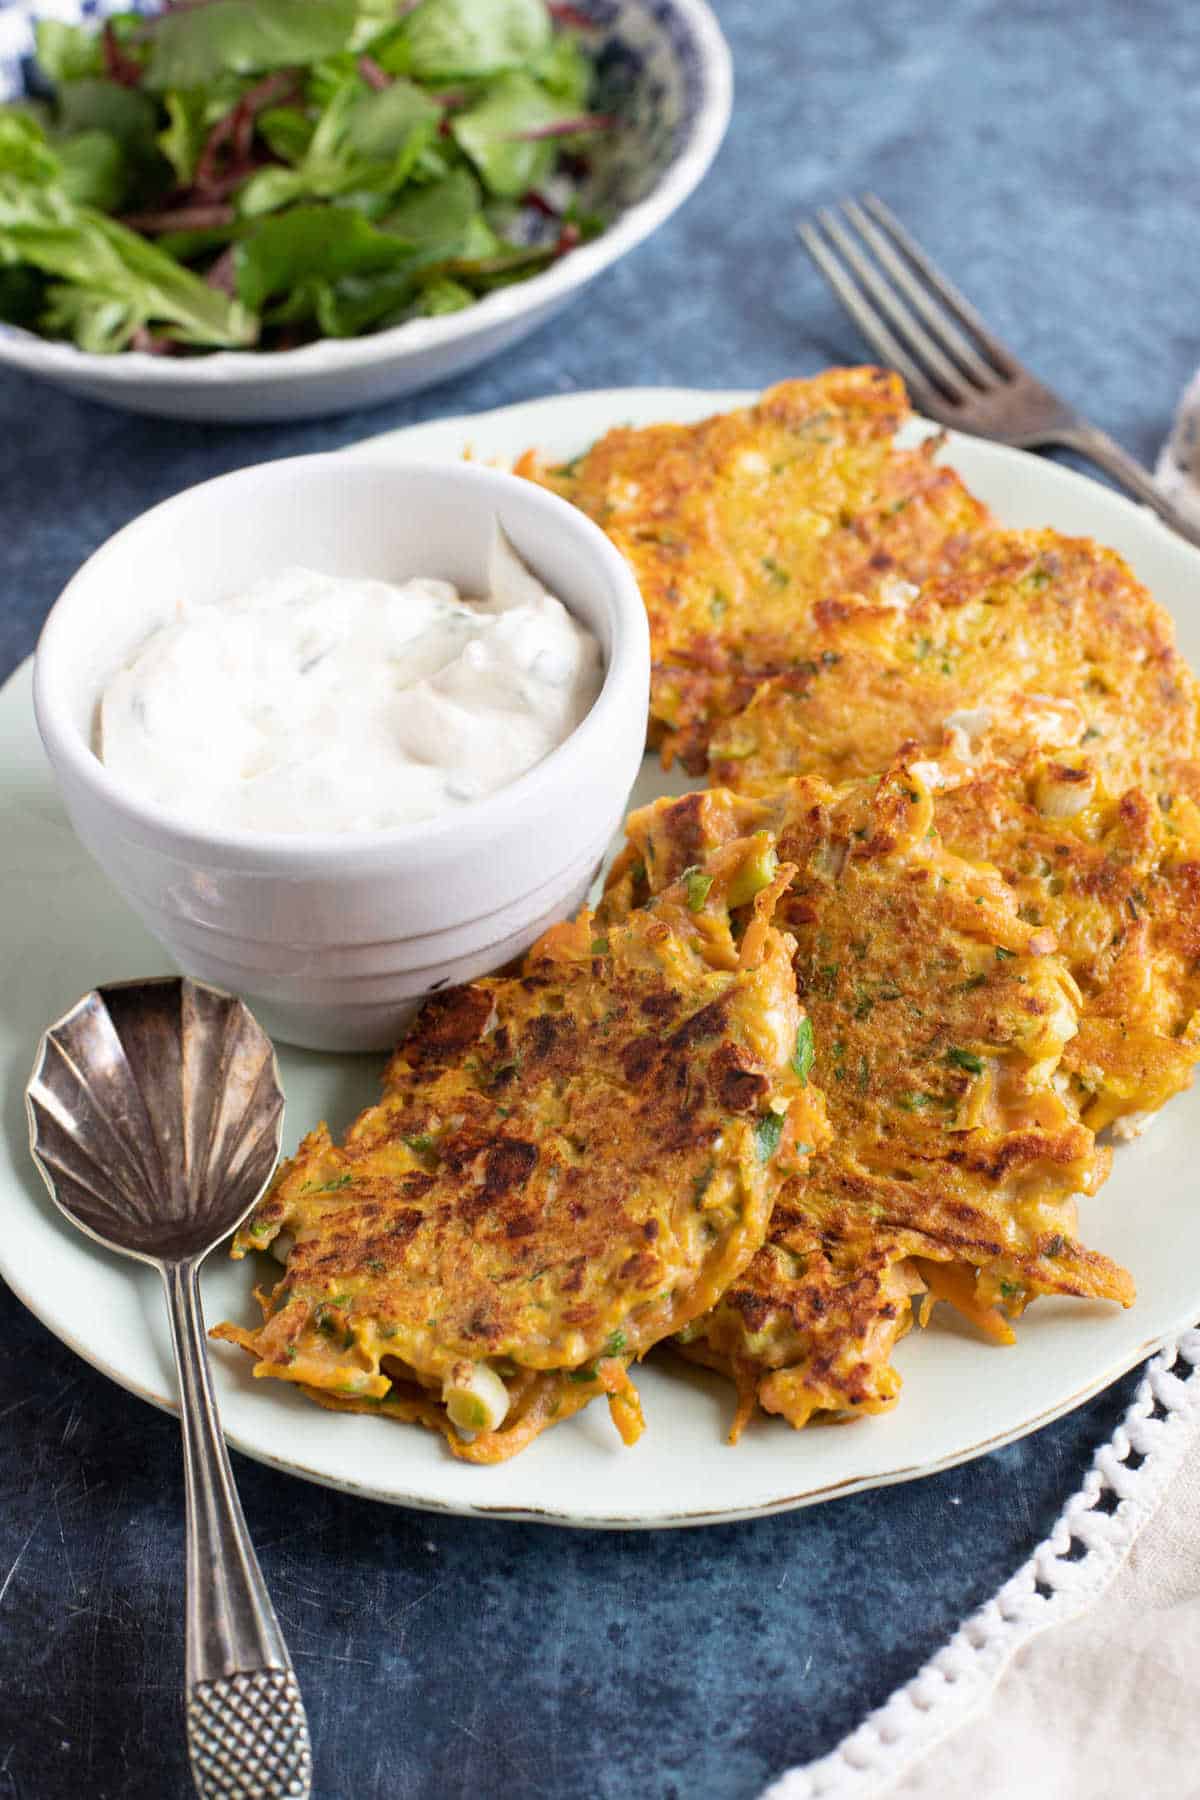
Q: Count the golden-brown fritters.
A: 5